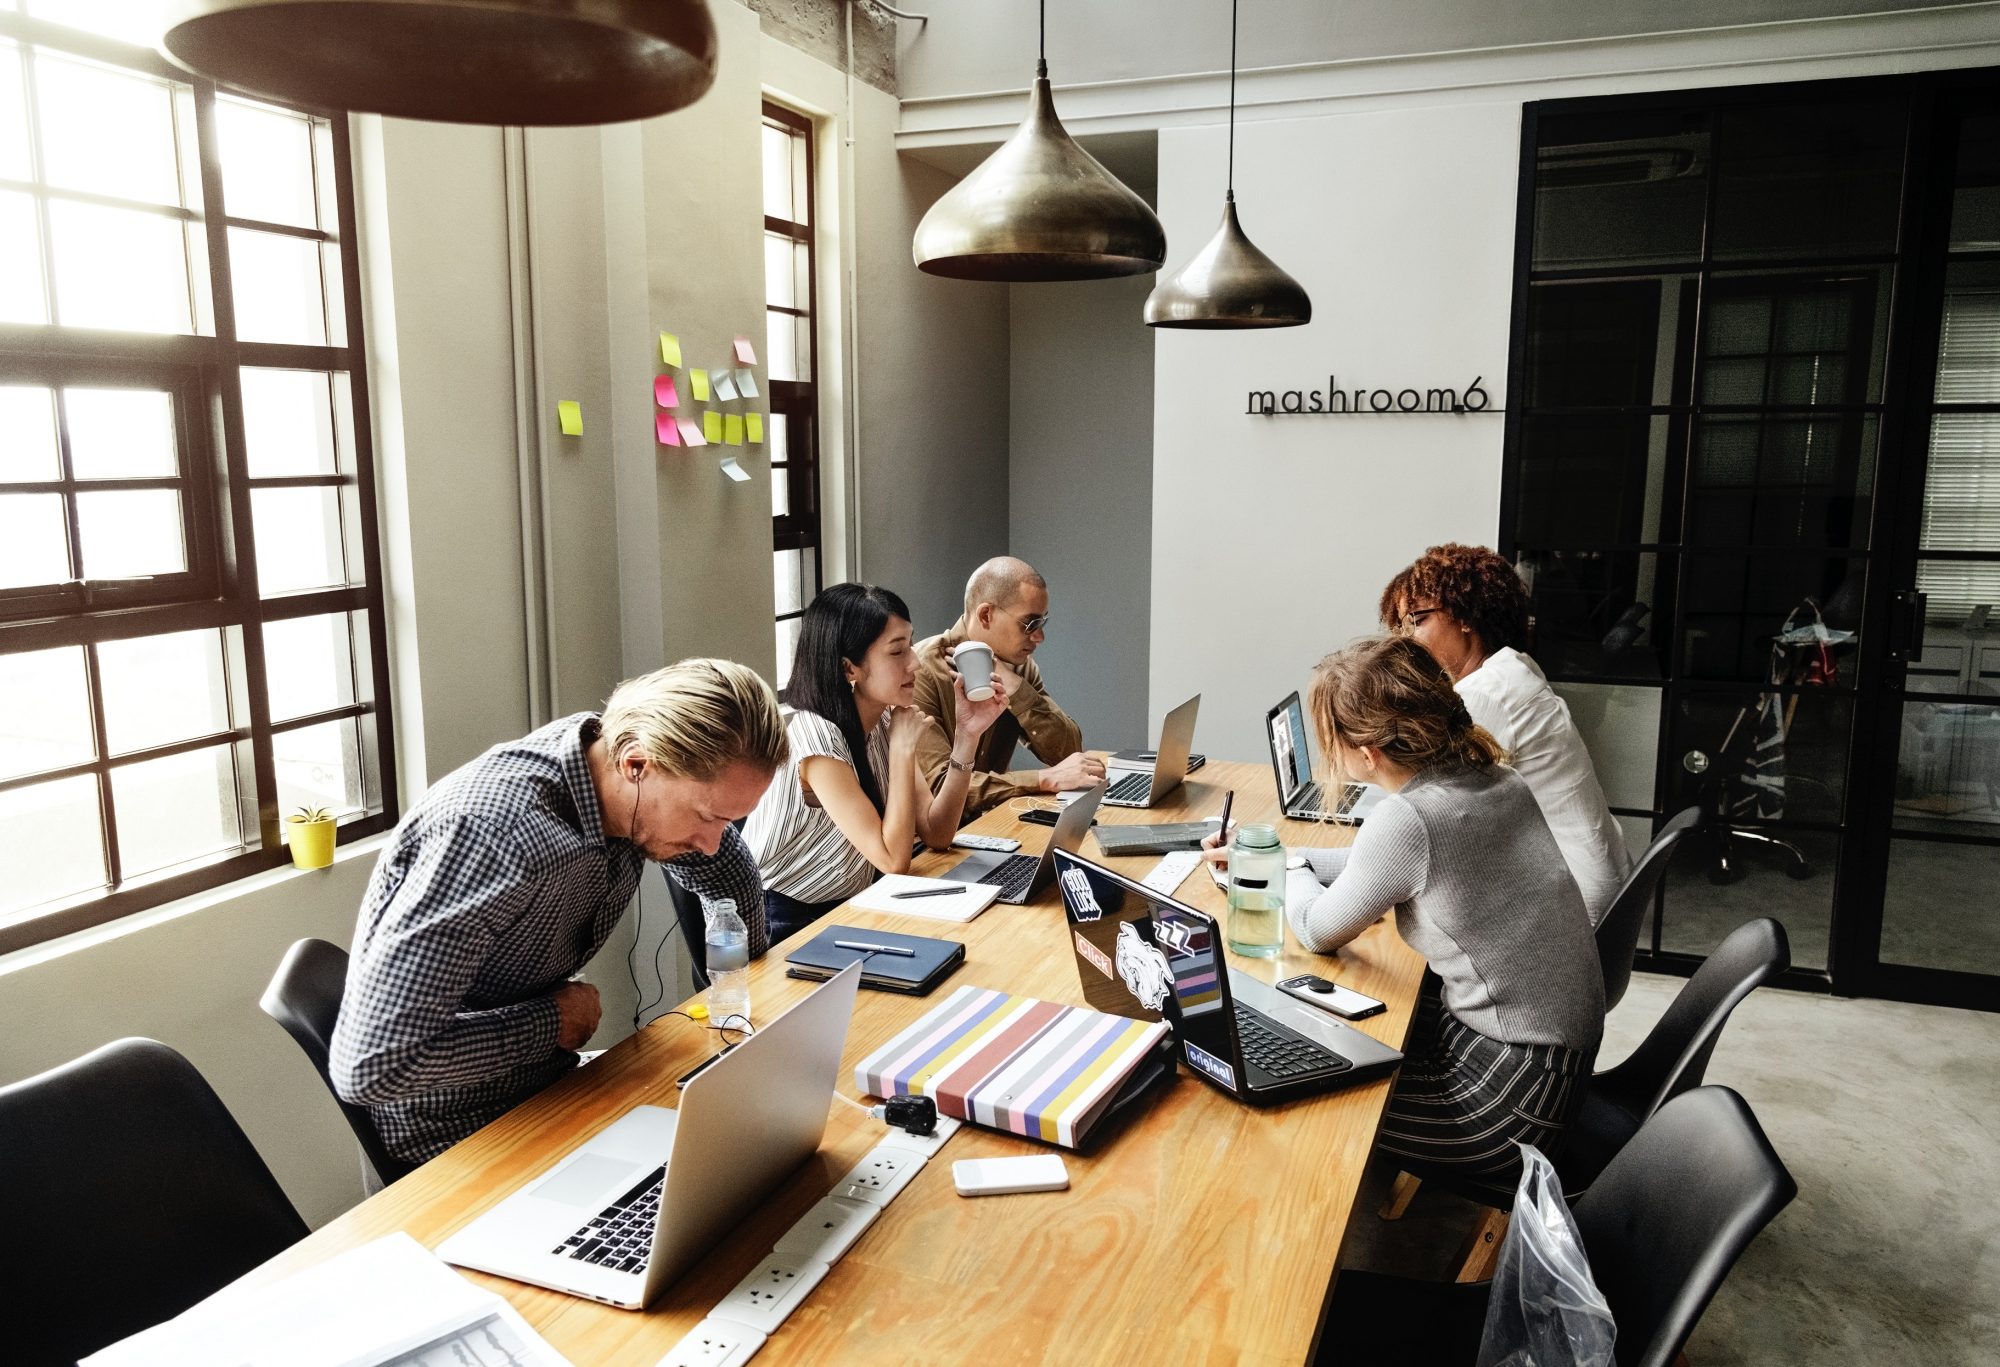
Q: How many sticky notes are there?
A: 13